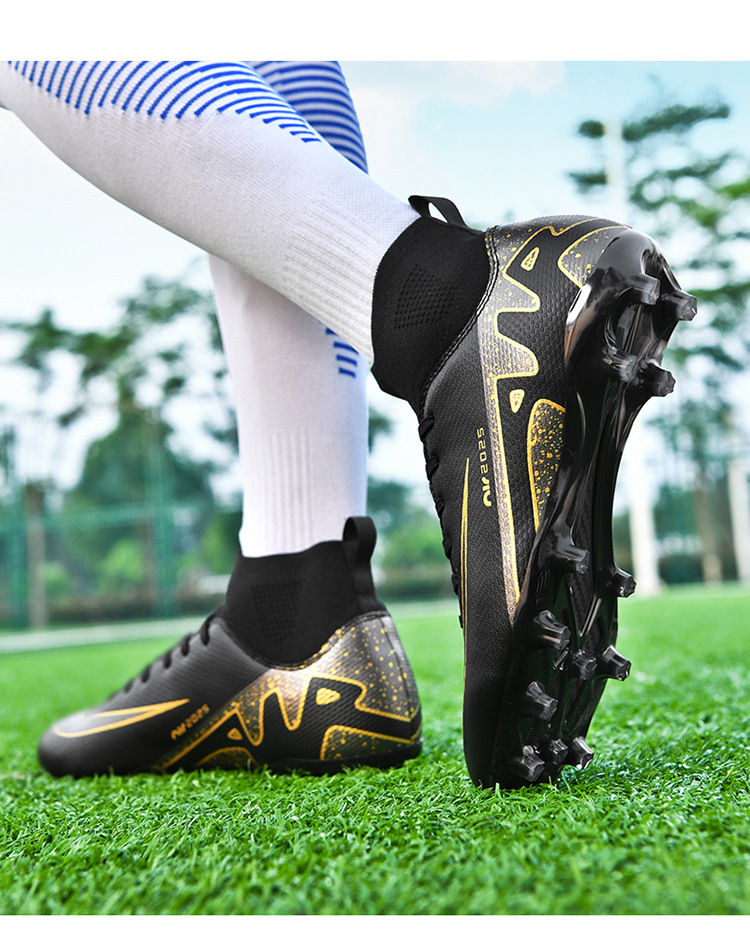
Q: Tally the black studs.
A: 13